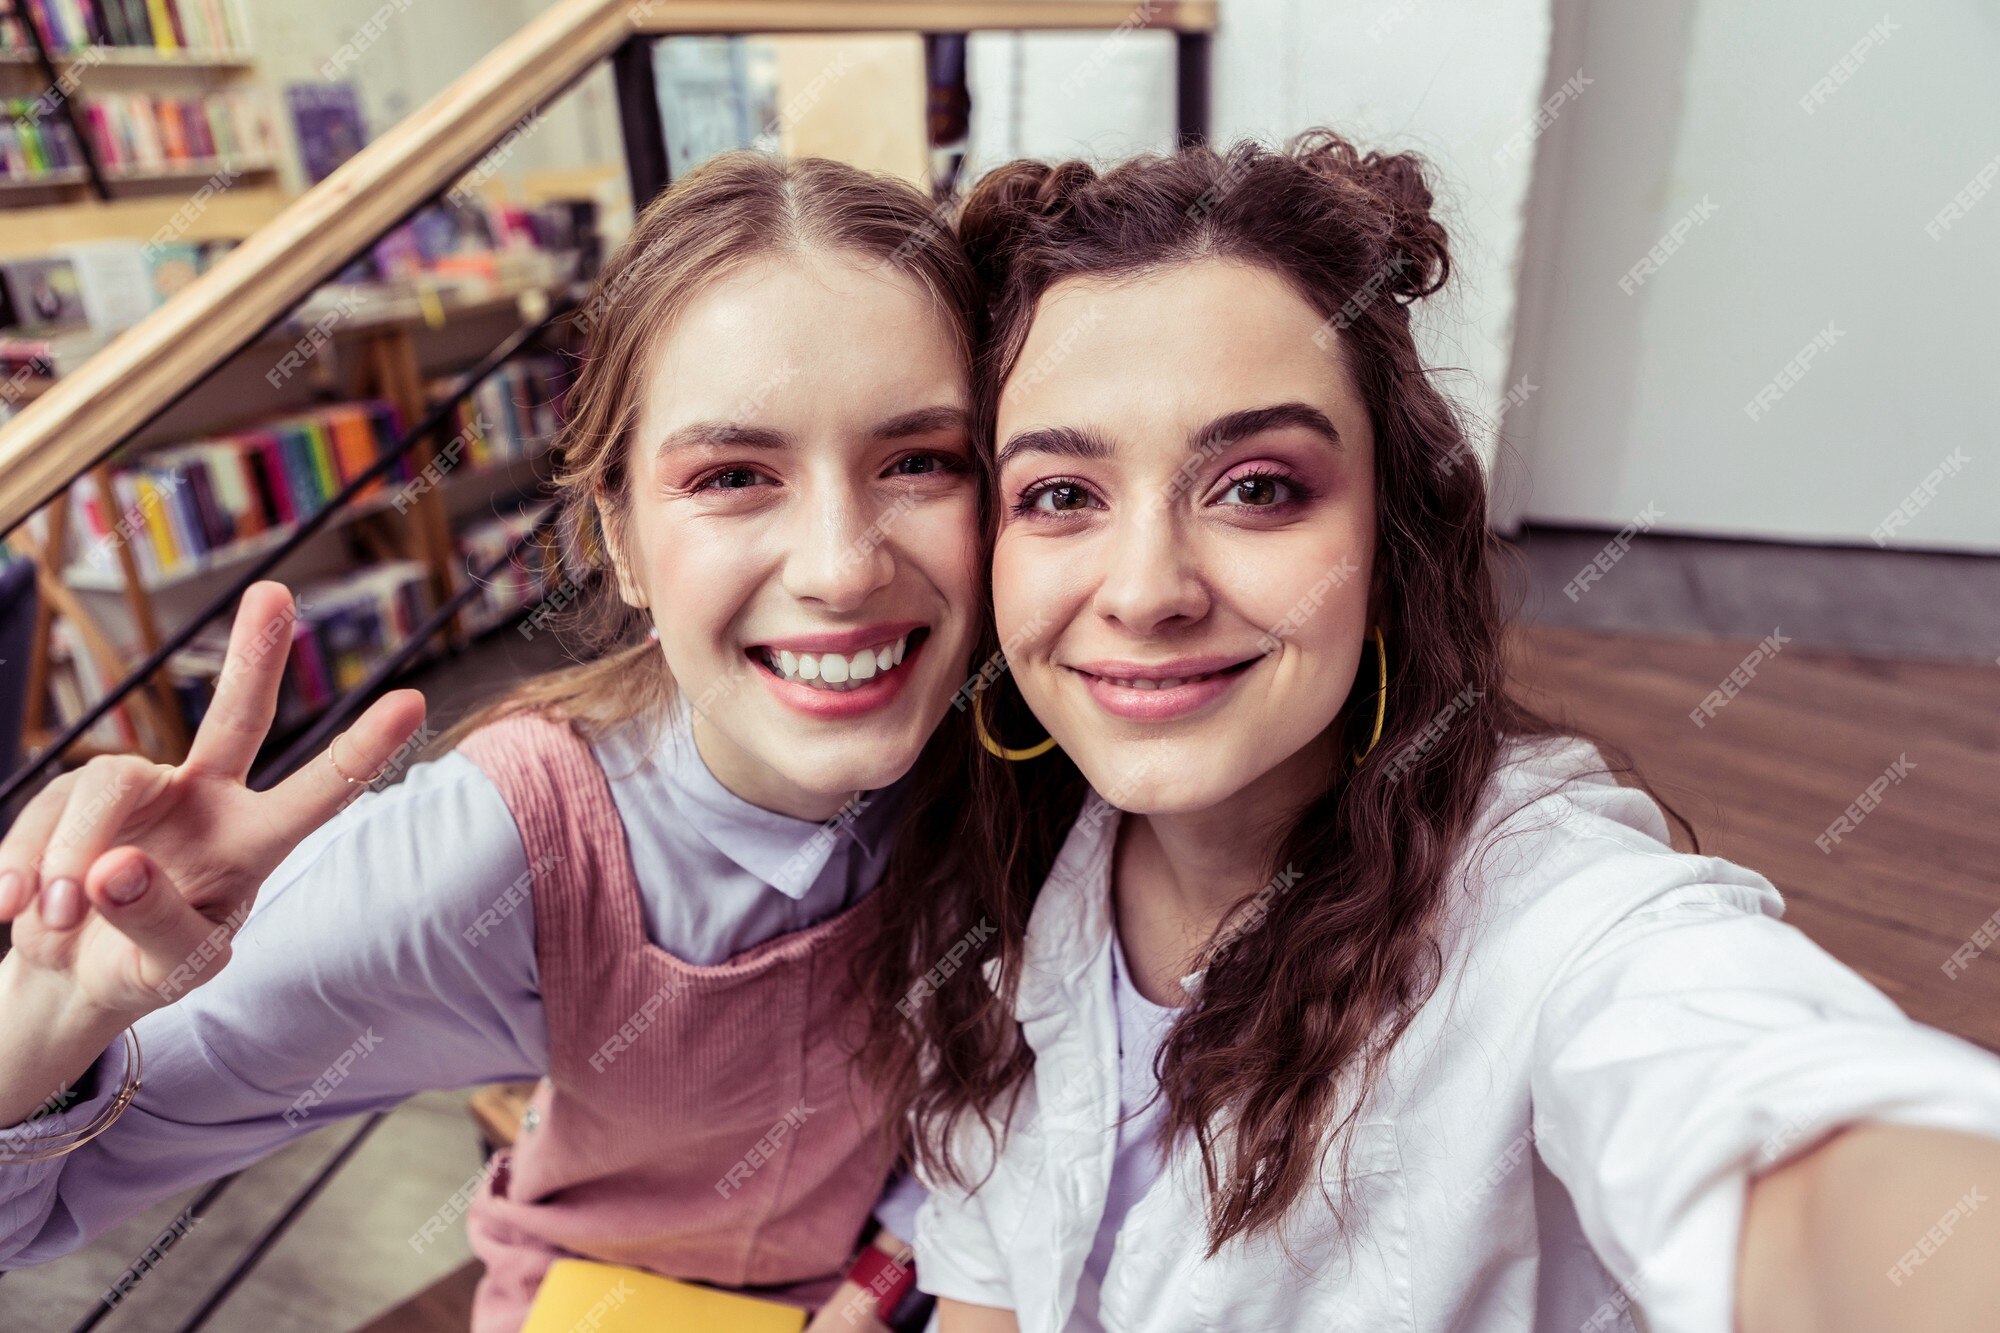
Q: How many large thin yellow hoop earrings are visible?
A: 2